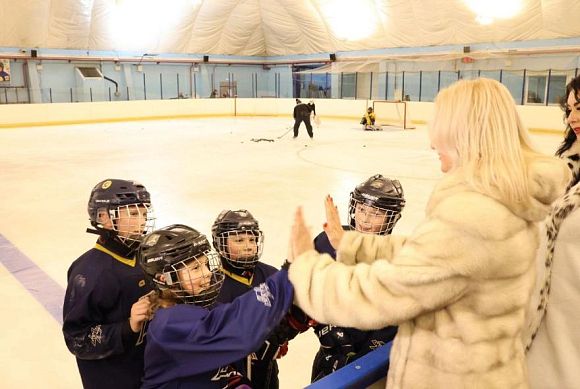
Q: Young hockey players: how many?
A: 4